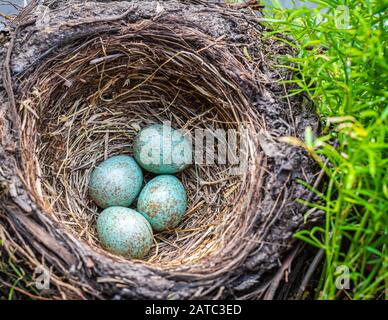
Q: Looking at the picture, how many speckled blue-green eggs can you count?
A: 4